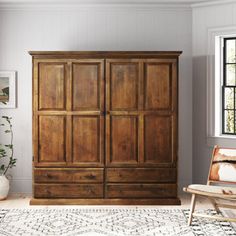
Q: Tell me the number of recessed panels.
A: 8